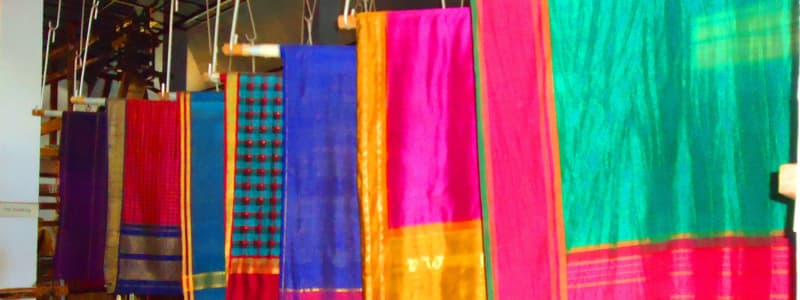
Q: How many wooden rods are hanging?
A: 6